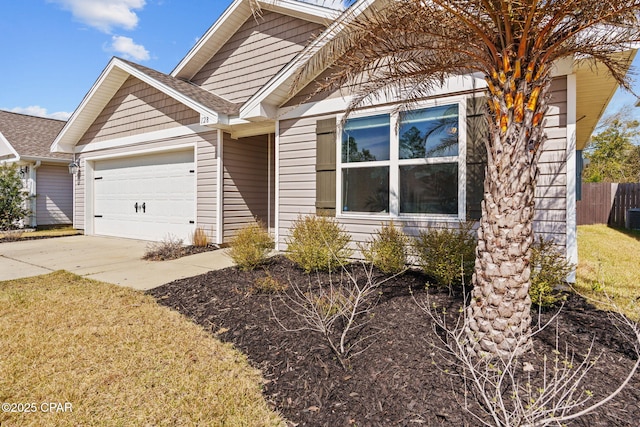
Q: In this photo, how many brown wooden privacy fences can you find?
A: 1